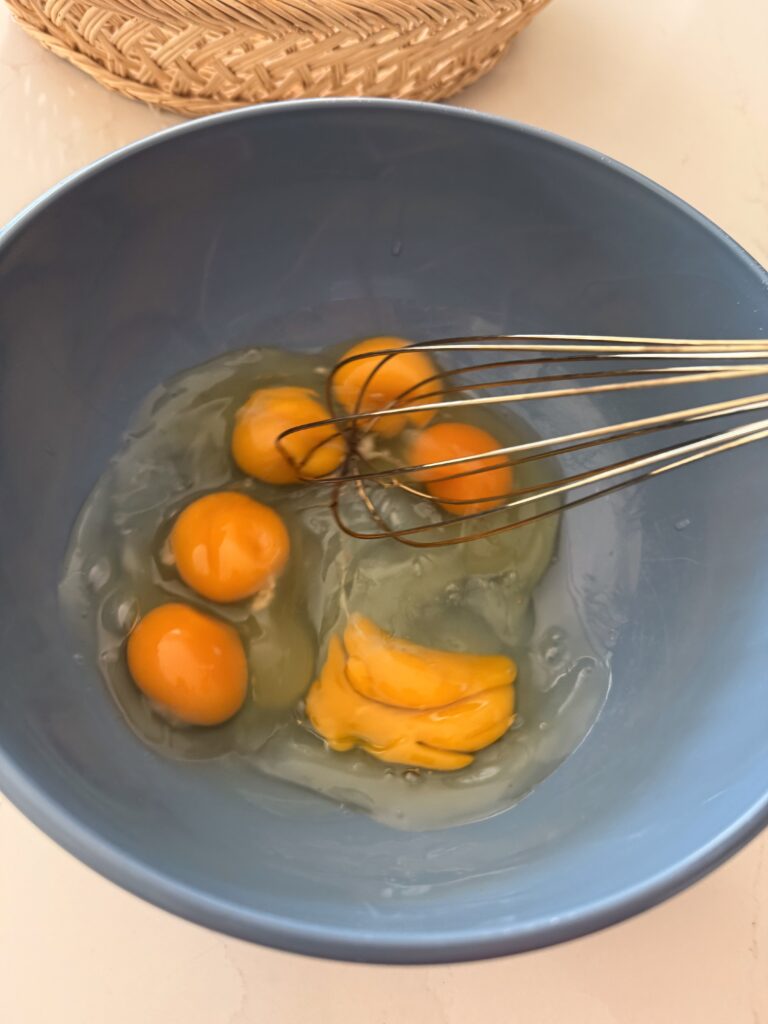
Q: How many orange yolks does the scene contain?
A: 6